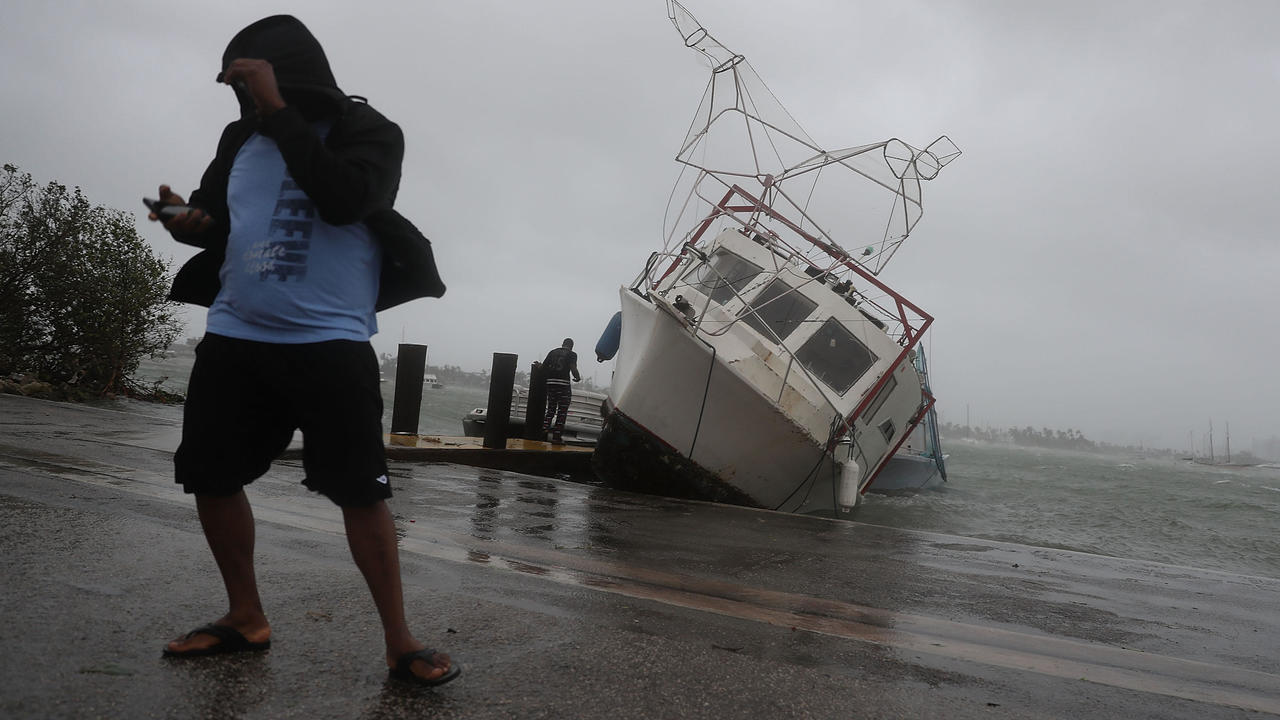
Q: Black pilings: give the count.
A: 3